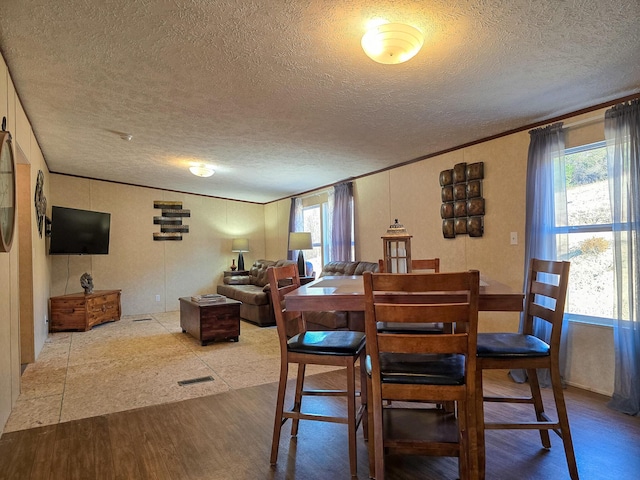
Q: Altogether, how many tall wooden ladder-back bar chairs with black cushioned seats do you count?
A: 4